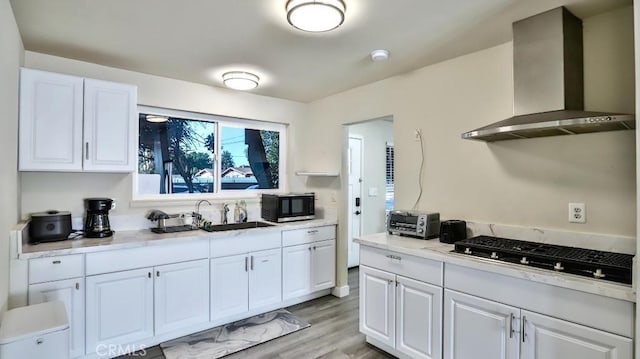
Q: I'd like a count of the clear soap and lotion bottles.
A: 2